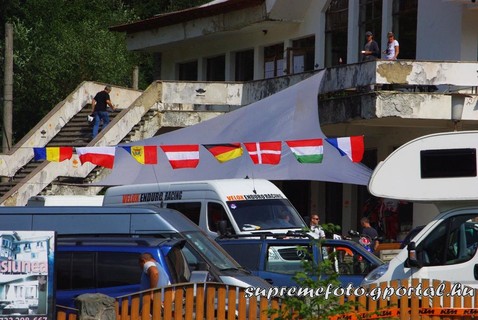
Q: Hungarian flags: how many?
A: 1